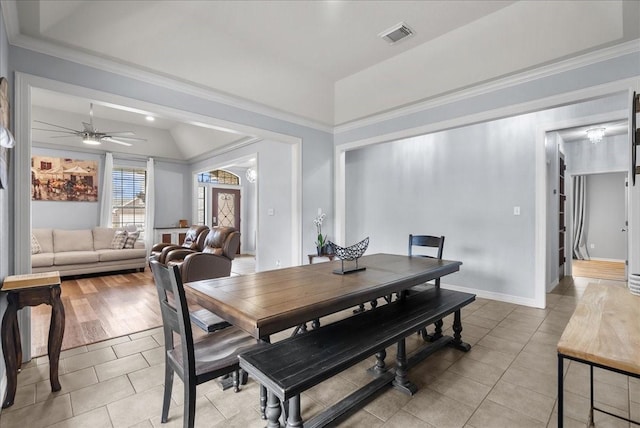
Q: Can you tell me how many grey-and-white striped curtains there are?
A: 1